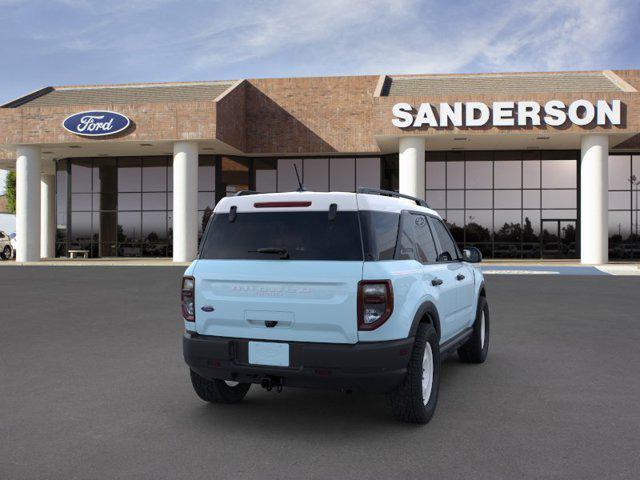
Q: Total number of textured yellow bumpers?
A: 0